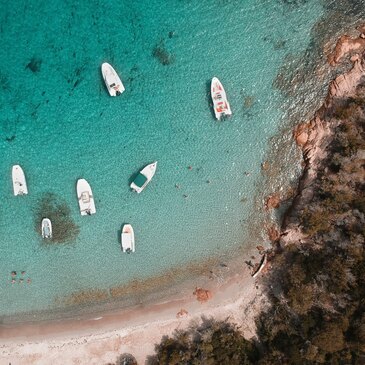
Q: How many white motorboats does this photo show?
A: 7